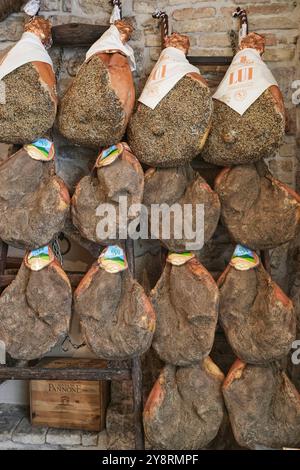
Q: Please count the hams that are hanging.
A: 14